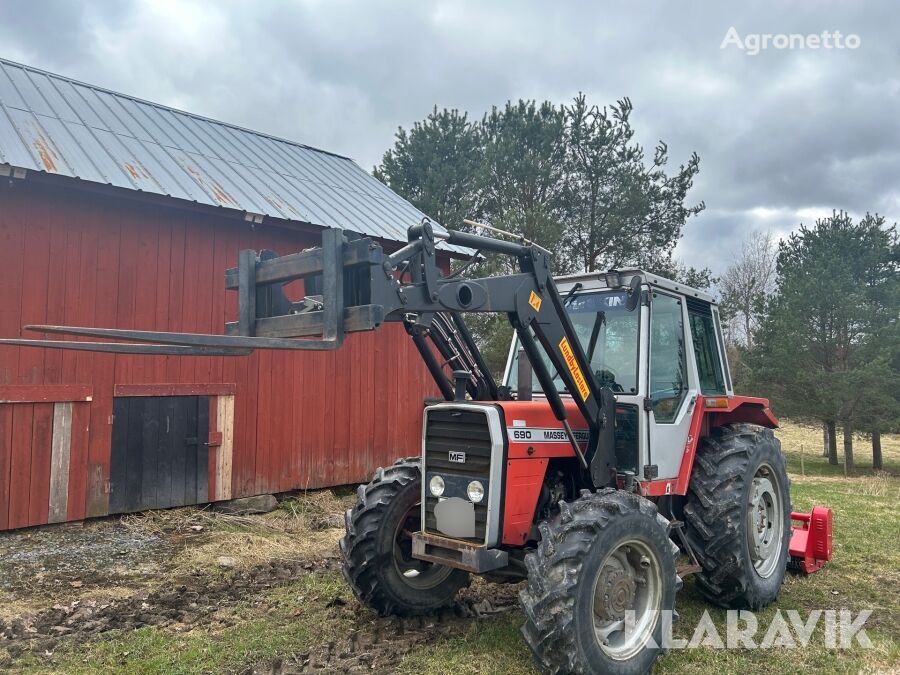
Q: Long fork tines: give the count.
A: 2